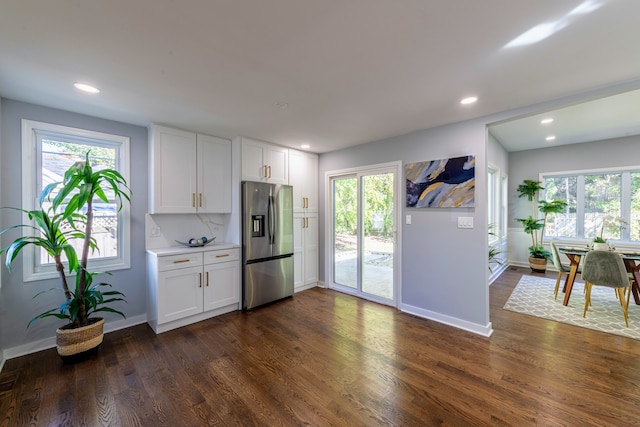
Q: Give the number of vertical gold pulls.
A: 10